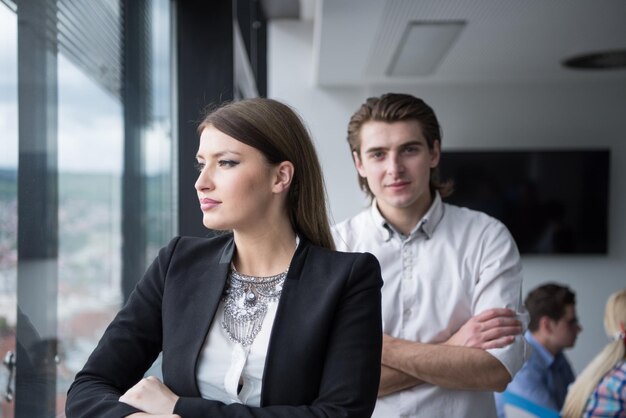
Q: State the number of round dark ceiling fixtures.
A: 1